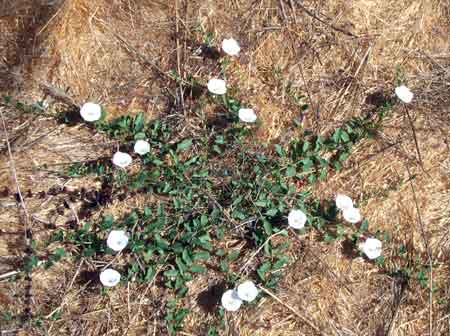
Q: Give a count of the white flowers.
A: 15